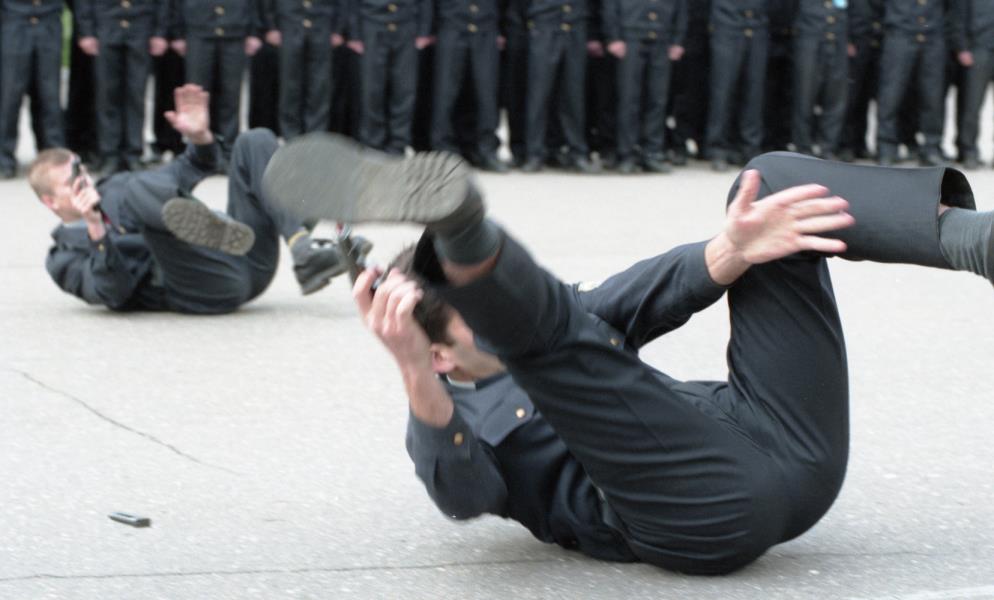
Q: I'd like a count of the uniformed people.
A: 14